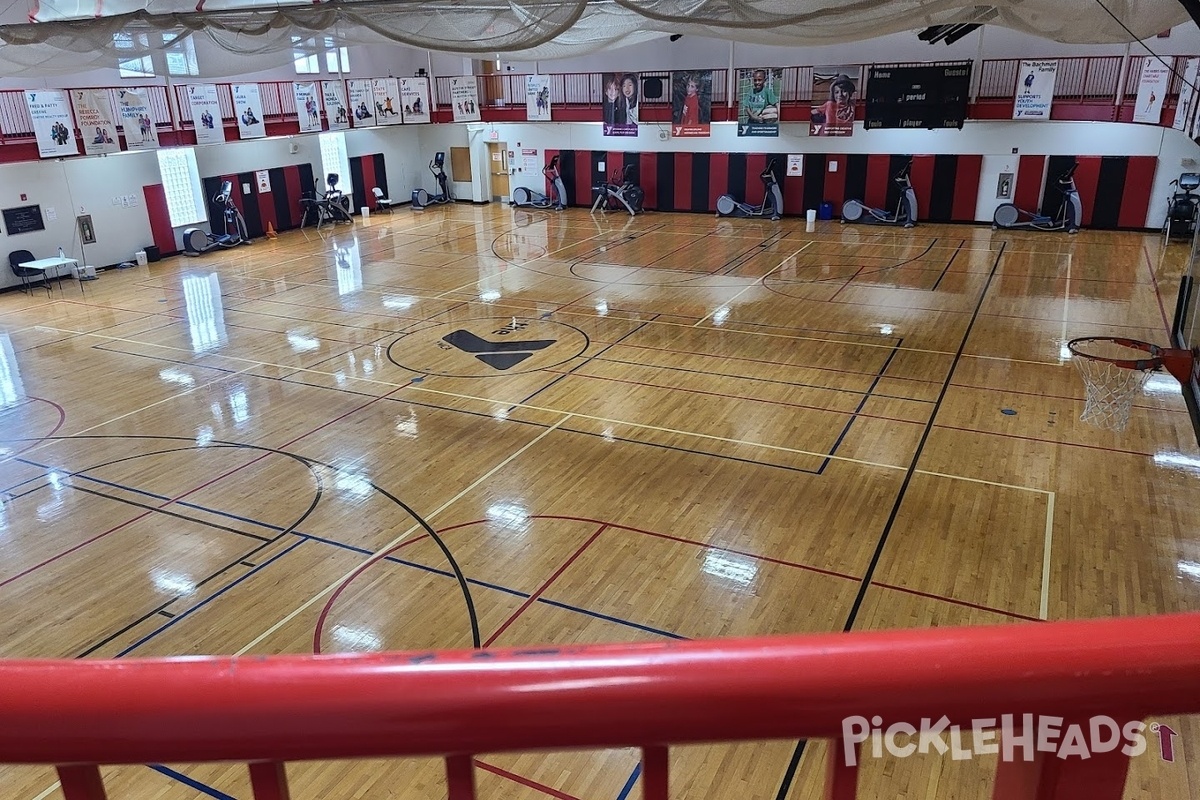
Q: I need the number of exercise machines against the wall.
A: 9